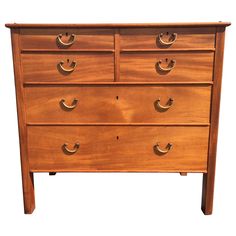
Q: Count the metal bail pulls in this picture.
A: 8